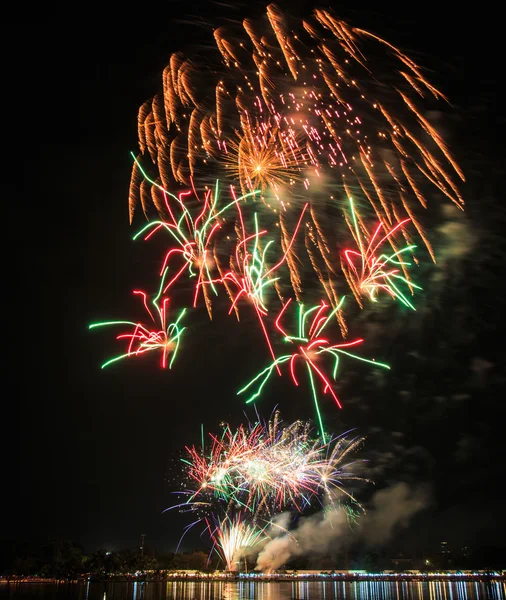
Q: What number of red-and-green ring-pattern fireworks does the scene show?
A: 5